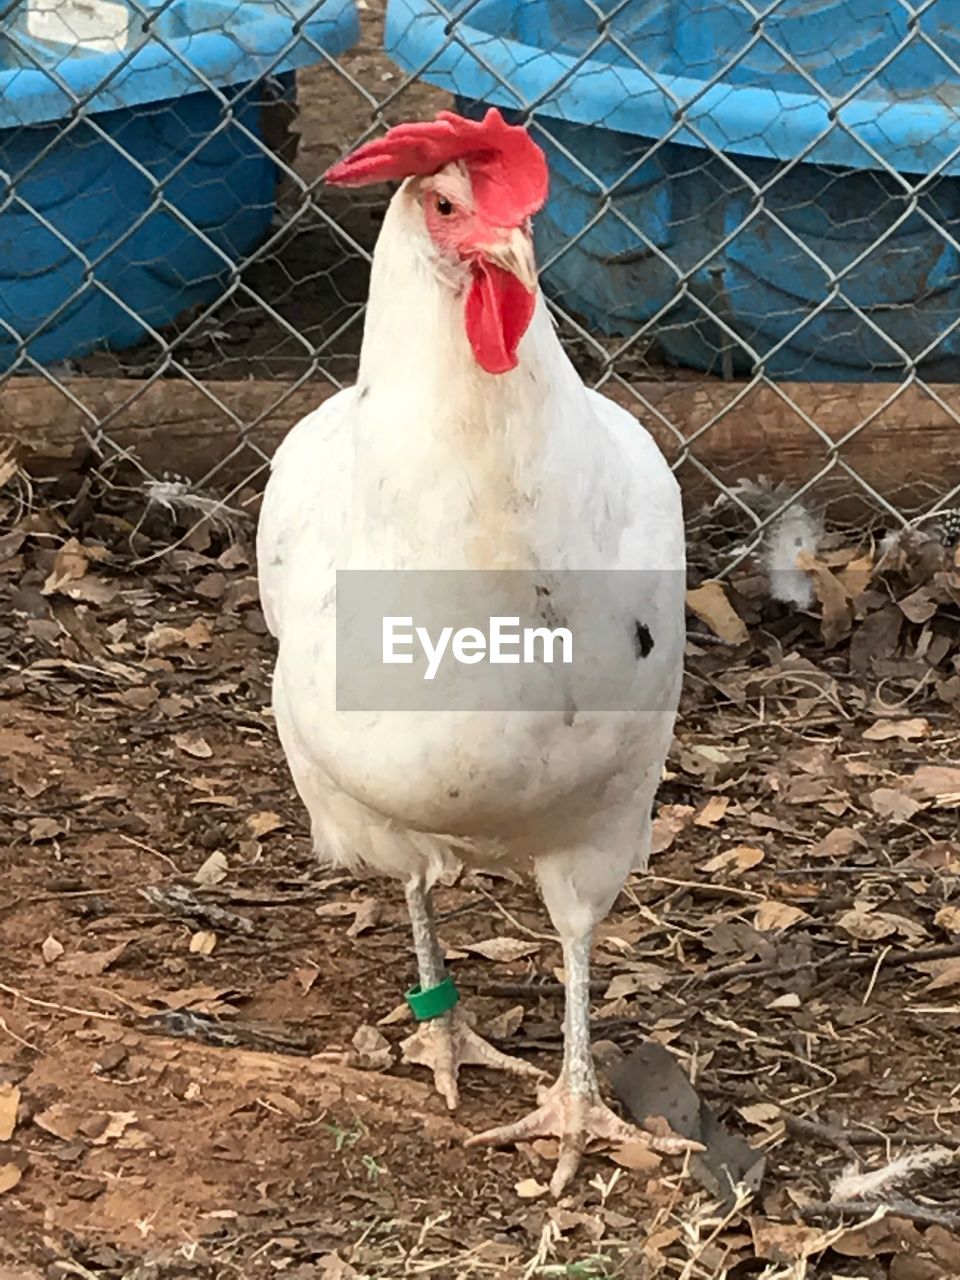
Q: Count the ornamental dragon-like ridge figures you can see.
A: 0